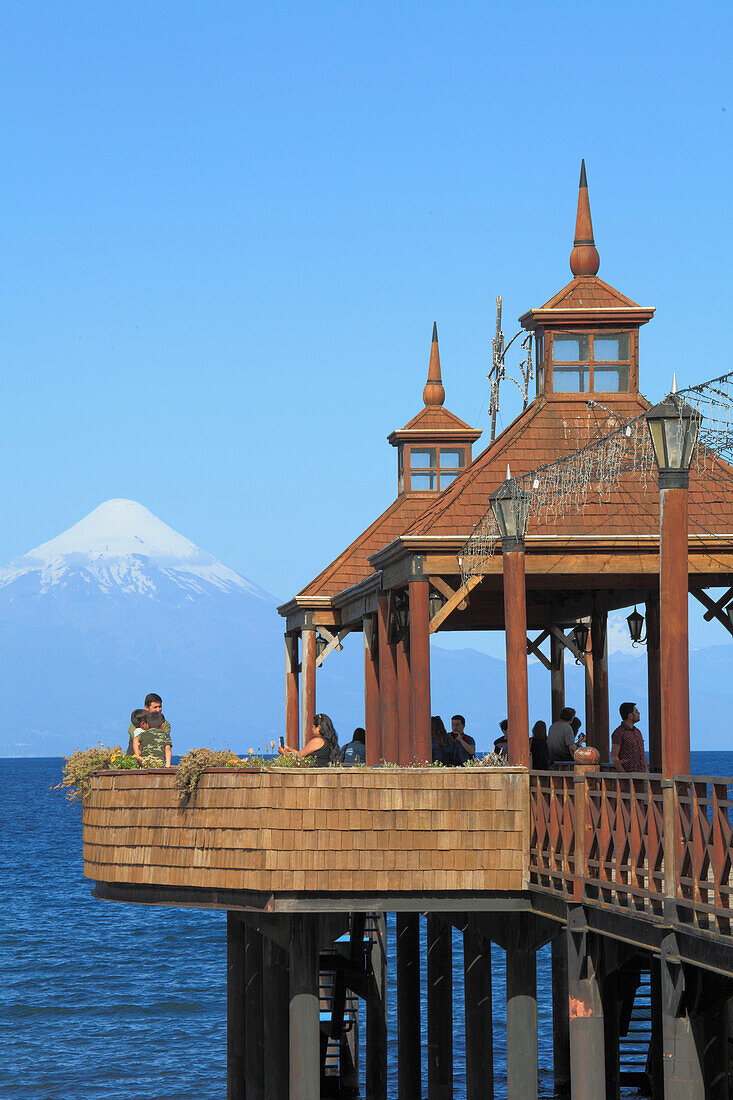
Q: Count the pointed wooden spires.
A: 2